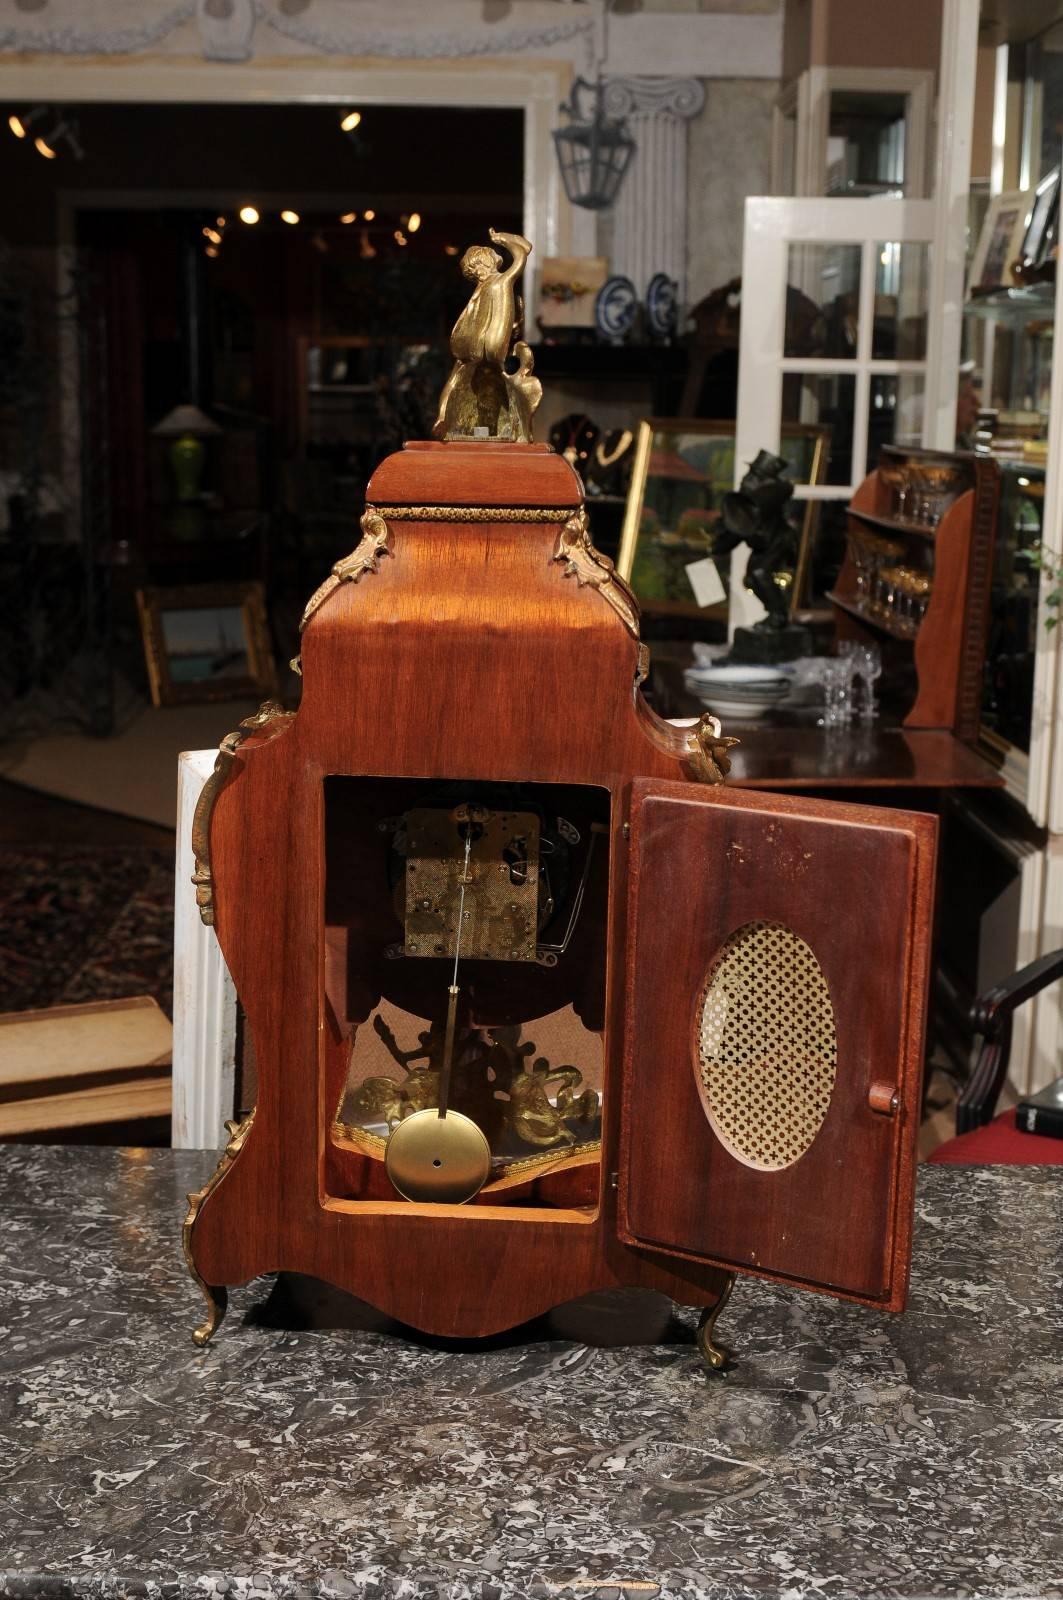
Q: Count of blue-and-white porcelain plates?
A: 2